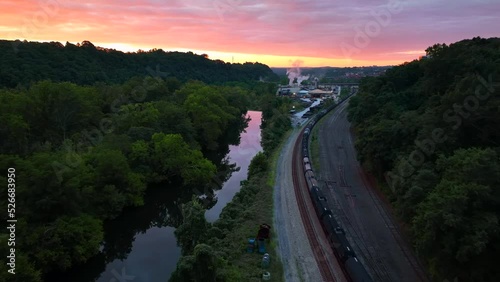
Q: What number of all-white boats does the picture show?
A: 0